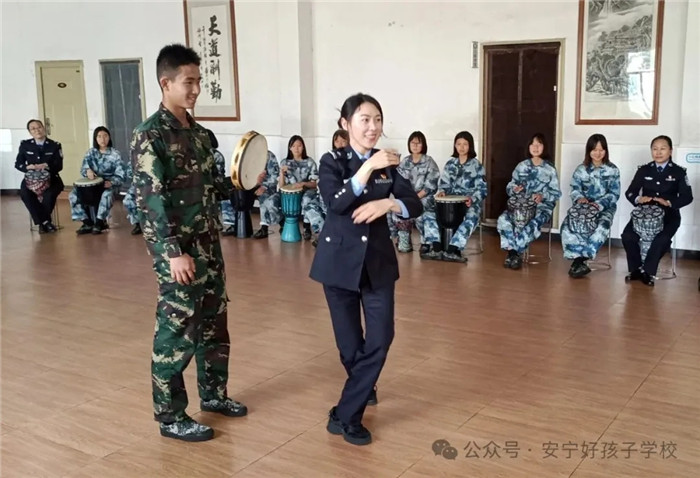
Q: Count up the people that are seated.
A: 12